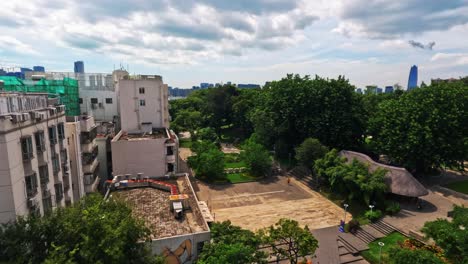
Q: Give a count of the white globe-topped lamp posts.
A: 3